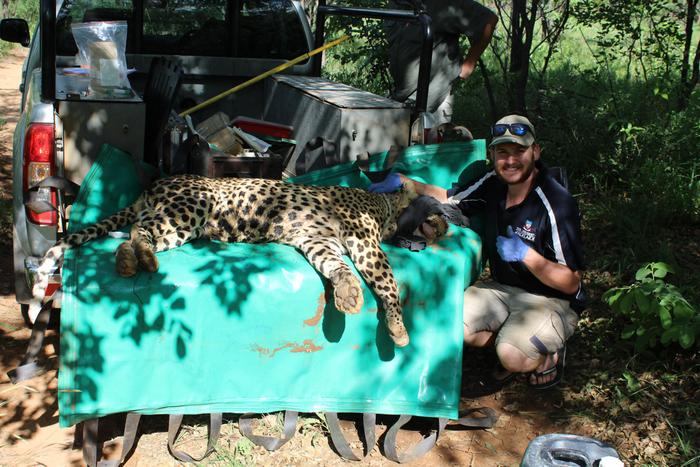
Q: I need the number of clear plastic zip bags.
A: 1